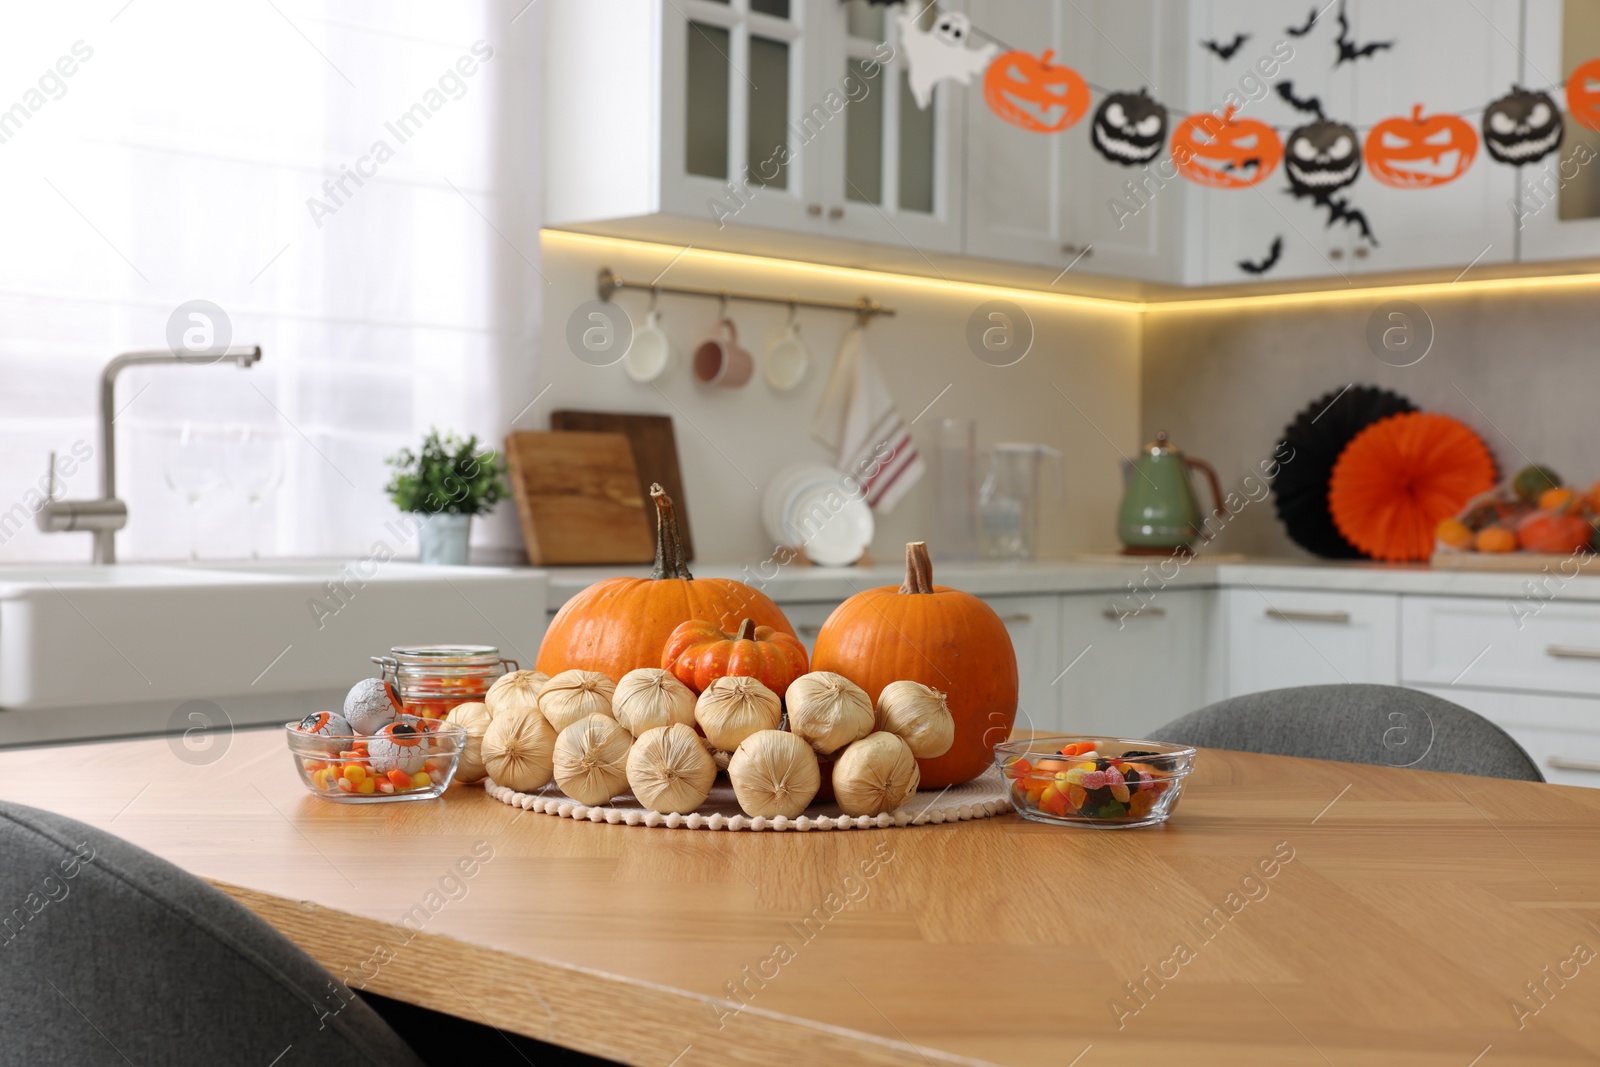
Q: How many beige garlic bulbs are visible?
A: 12